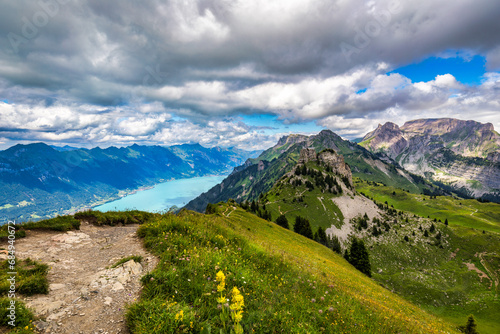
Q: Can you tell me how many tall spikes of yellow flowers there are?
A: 2